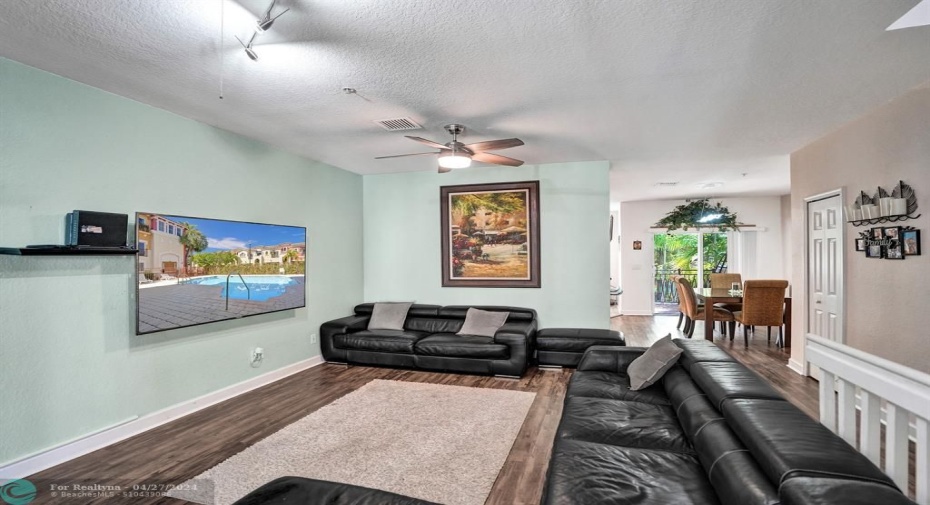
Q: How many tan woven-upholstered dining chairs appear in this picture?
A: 4